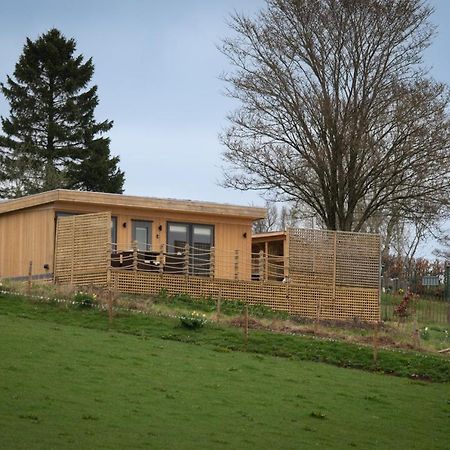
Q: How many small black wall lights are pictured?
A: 3